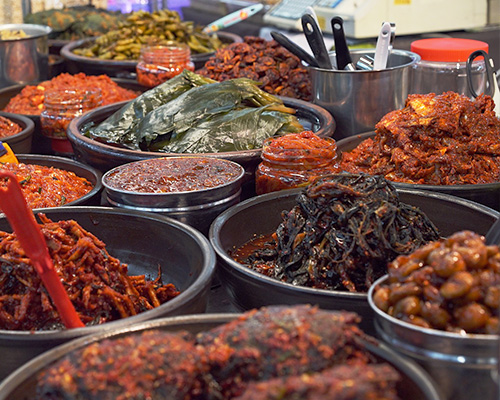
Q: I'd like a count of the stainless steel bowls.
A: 4